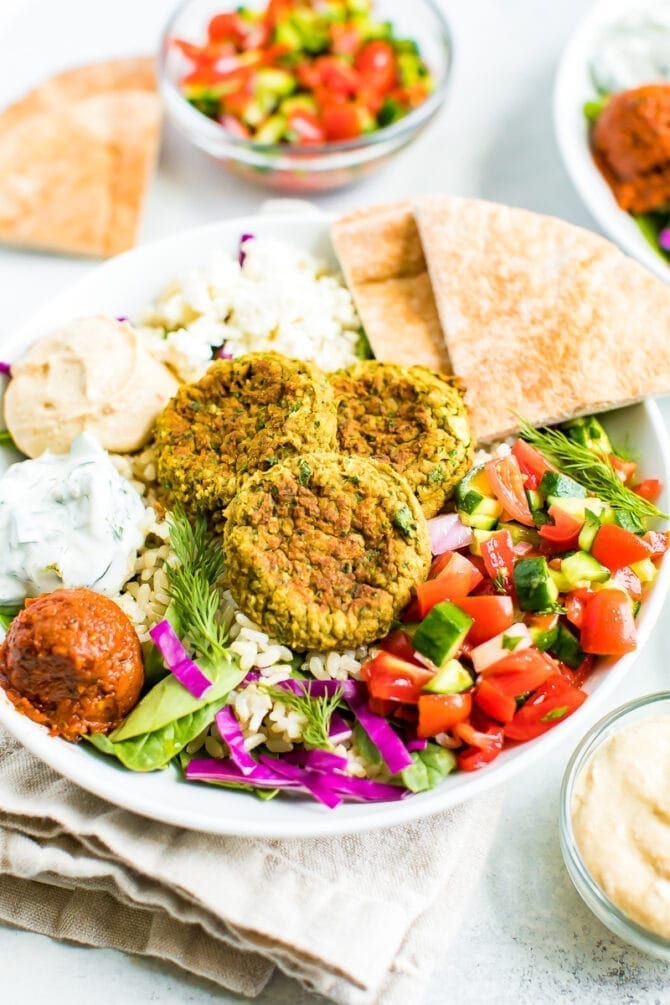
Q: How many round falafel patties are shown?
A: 3